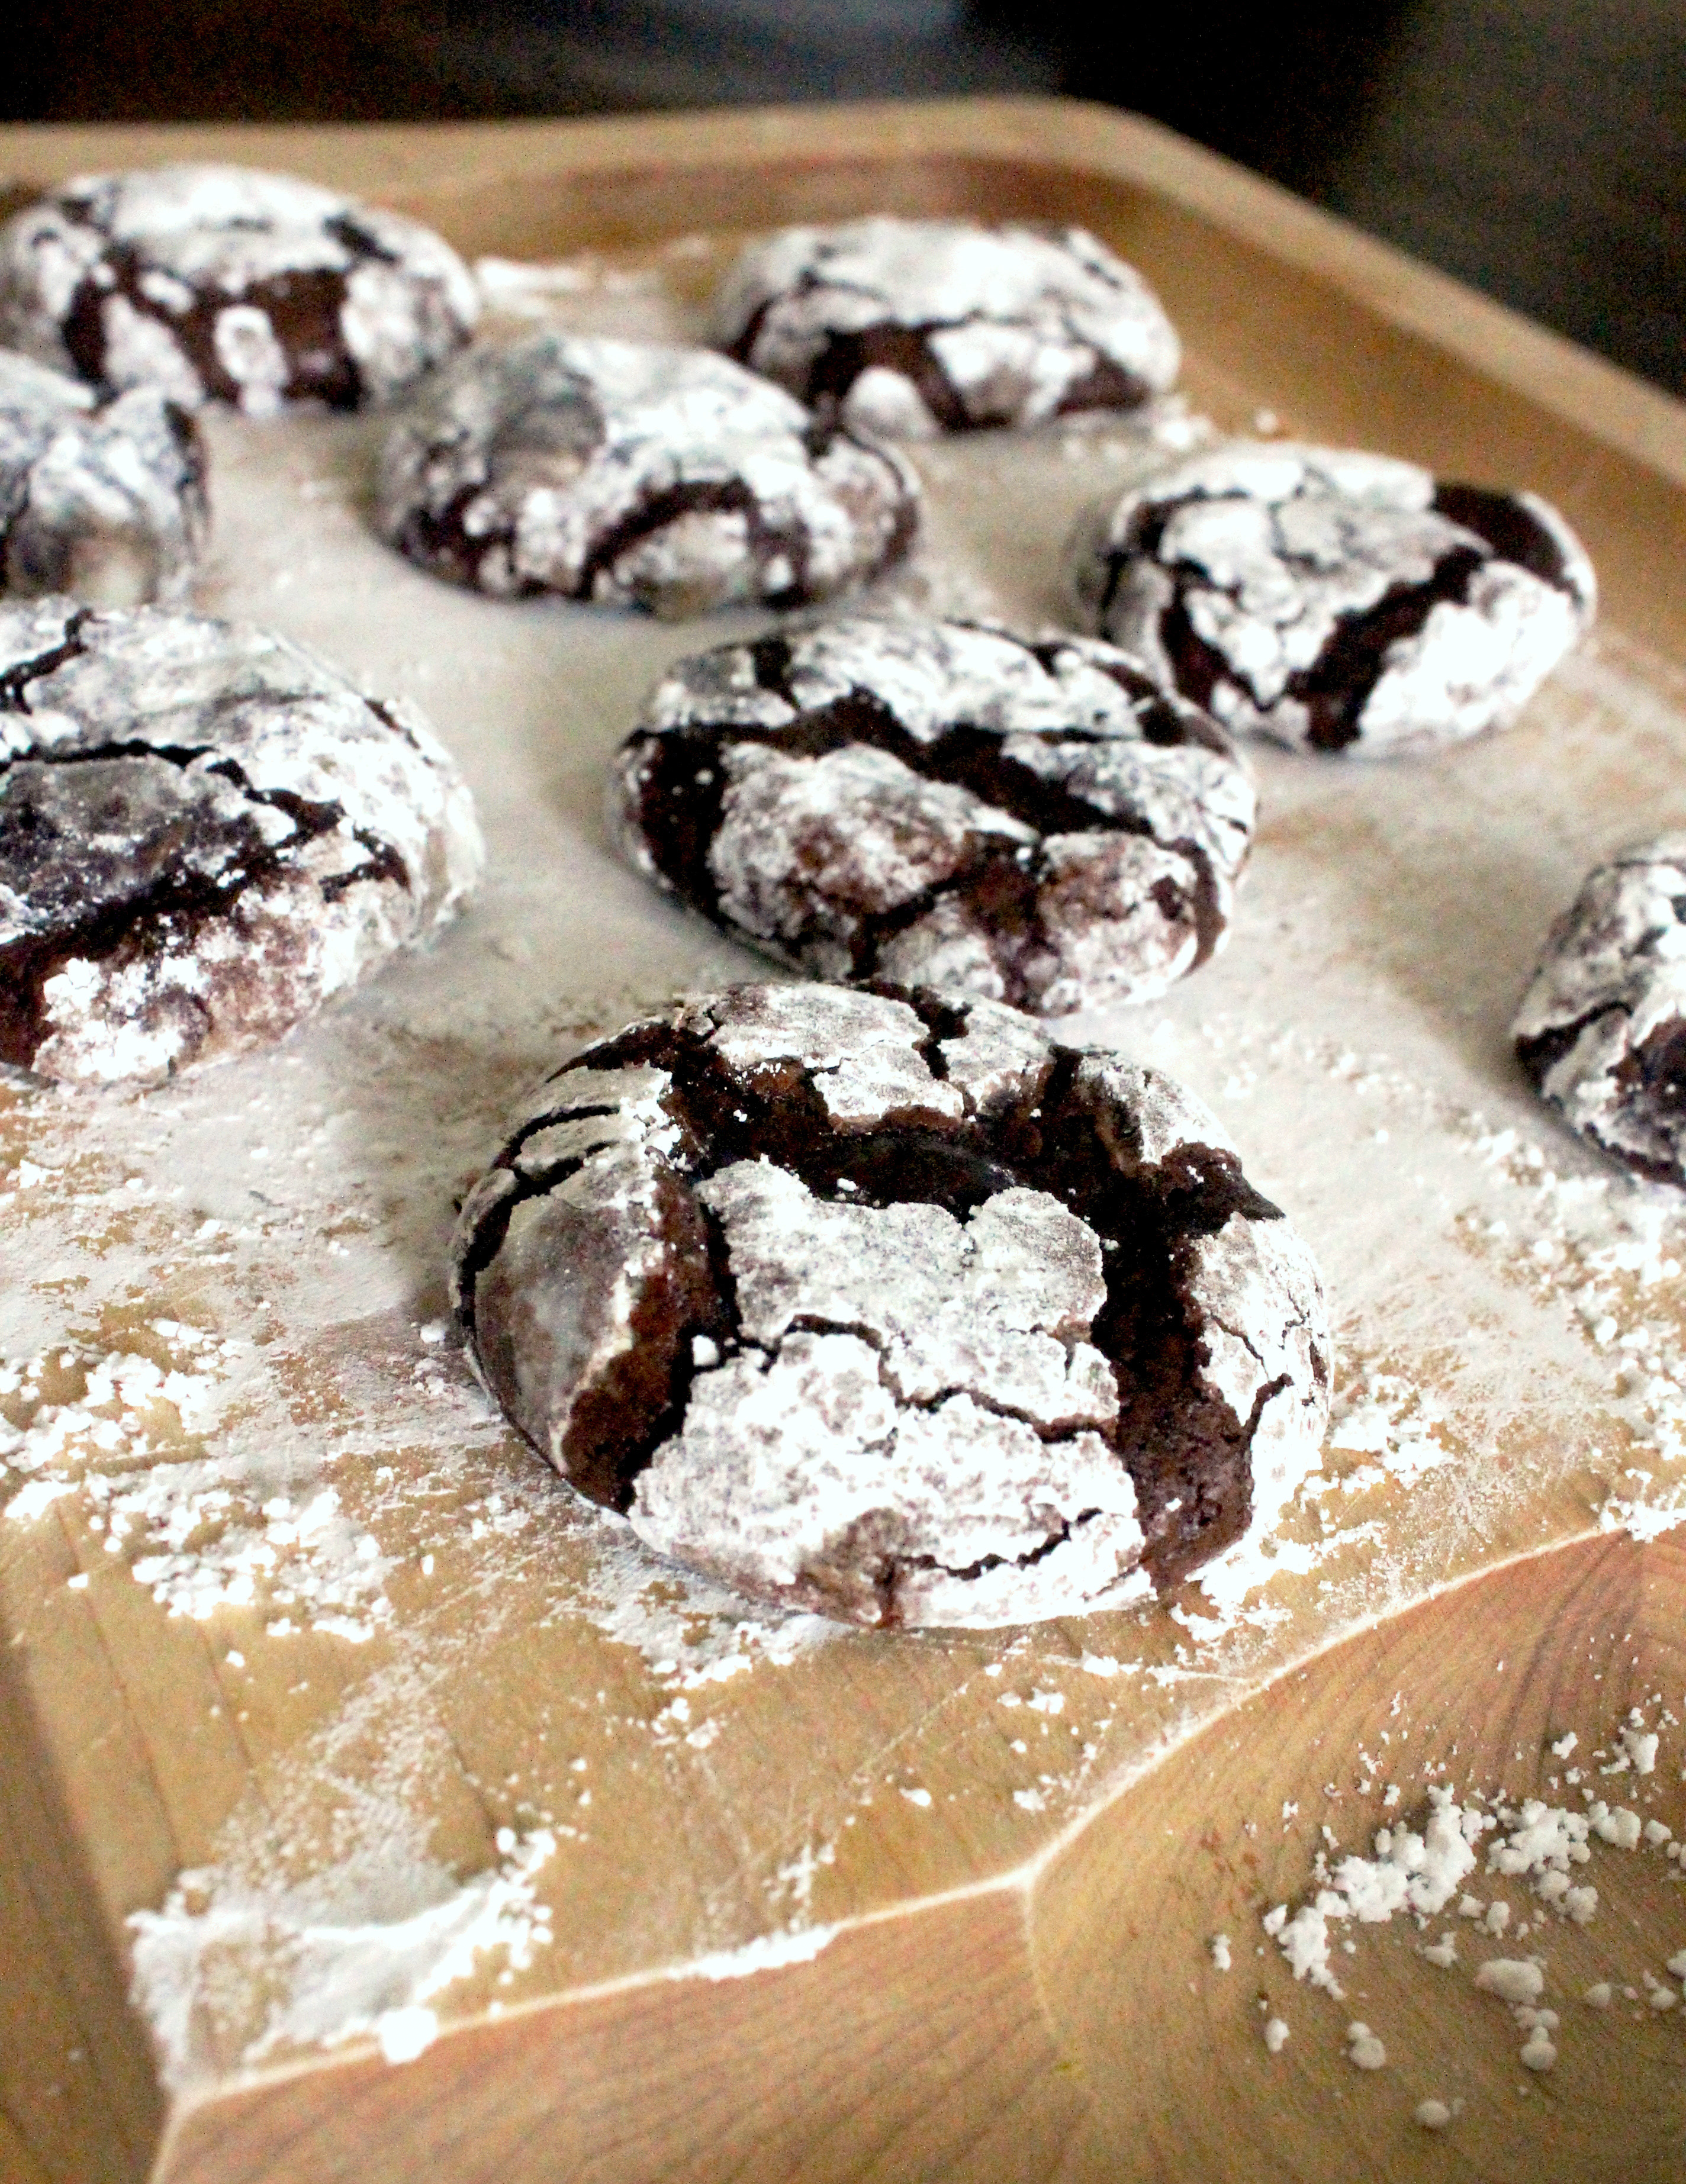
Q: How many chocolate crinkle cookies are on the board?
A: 9